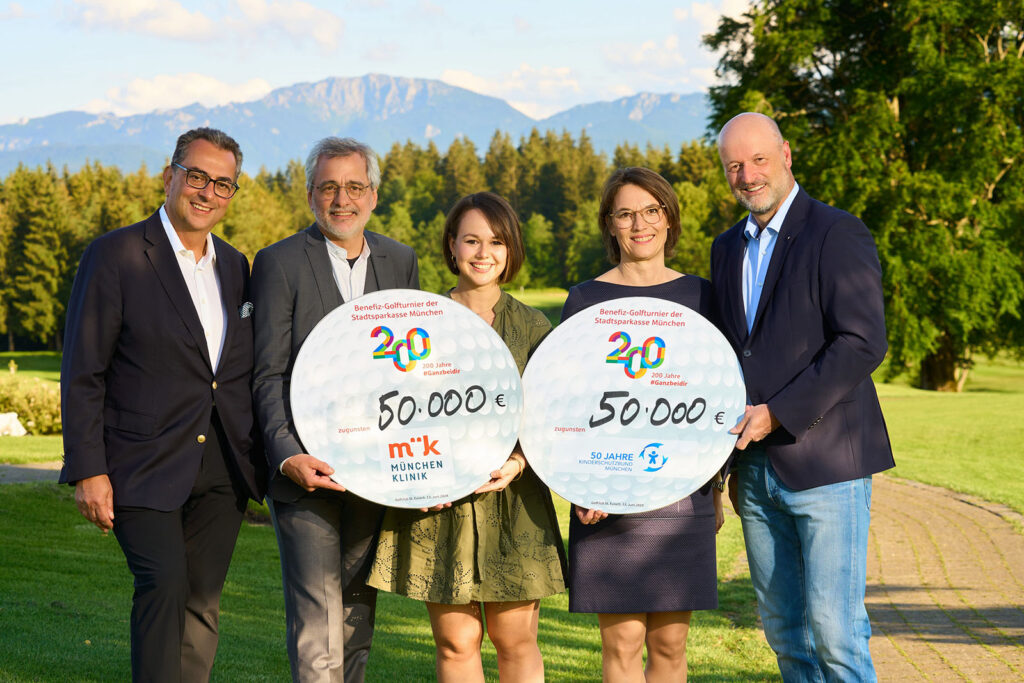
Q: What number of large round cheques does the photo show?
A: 2